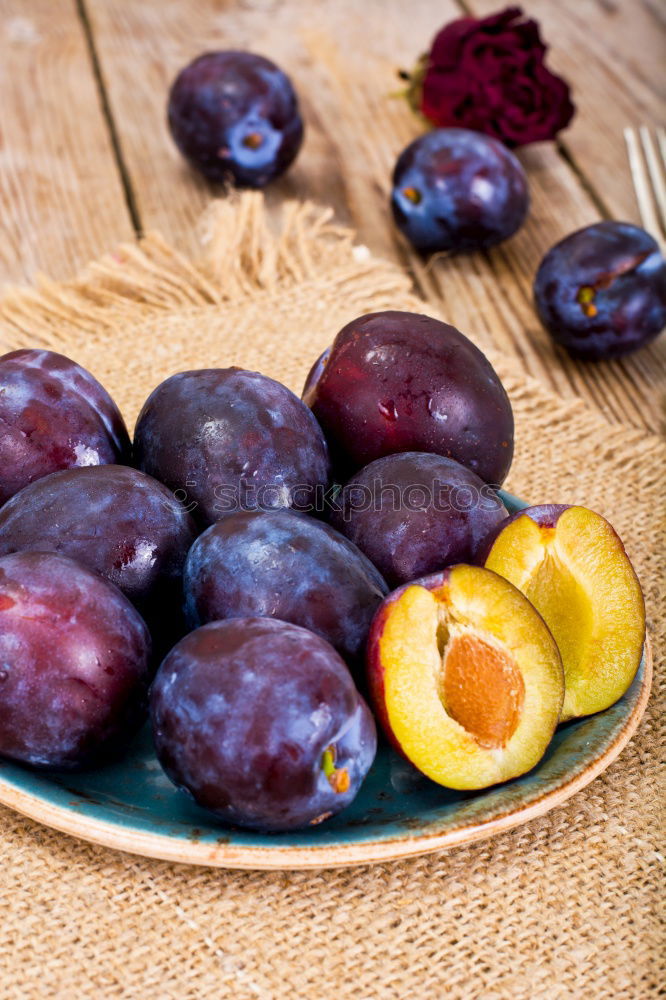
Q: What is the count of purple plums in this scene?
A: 11